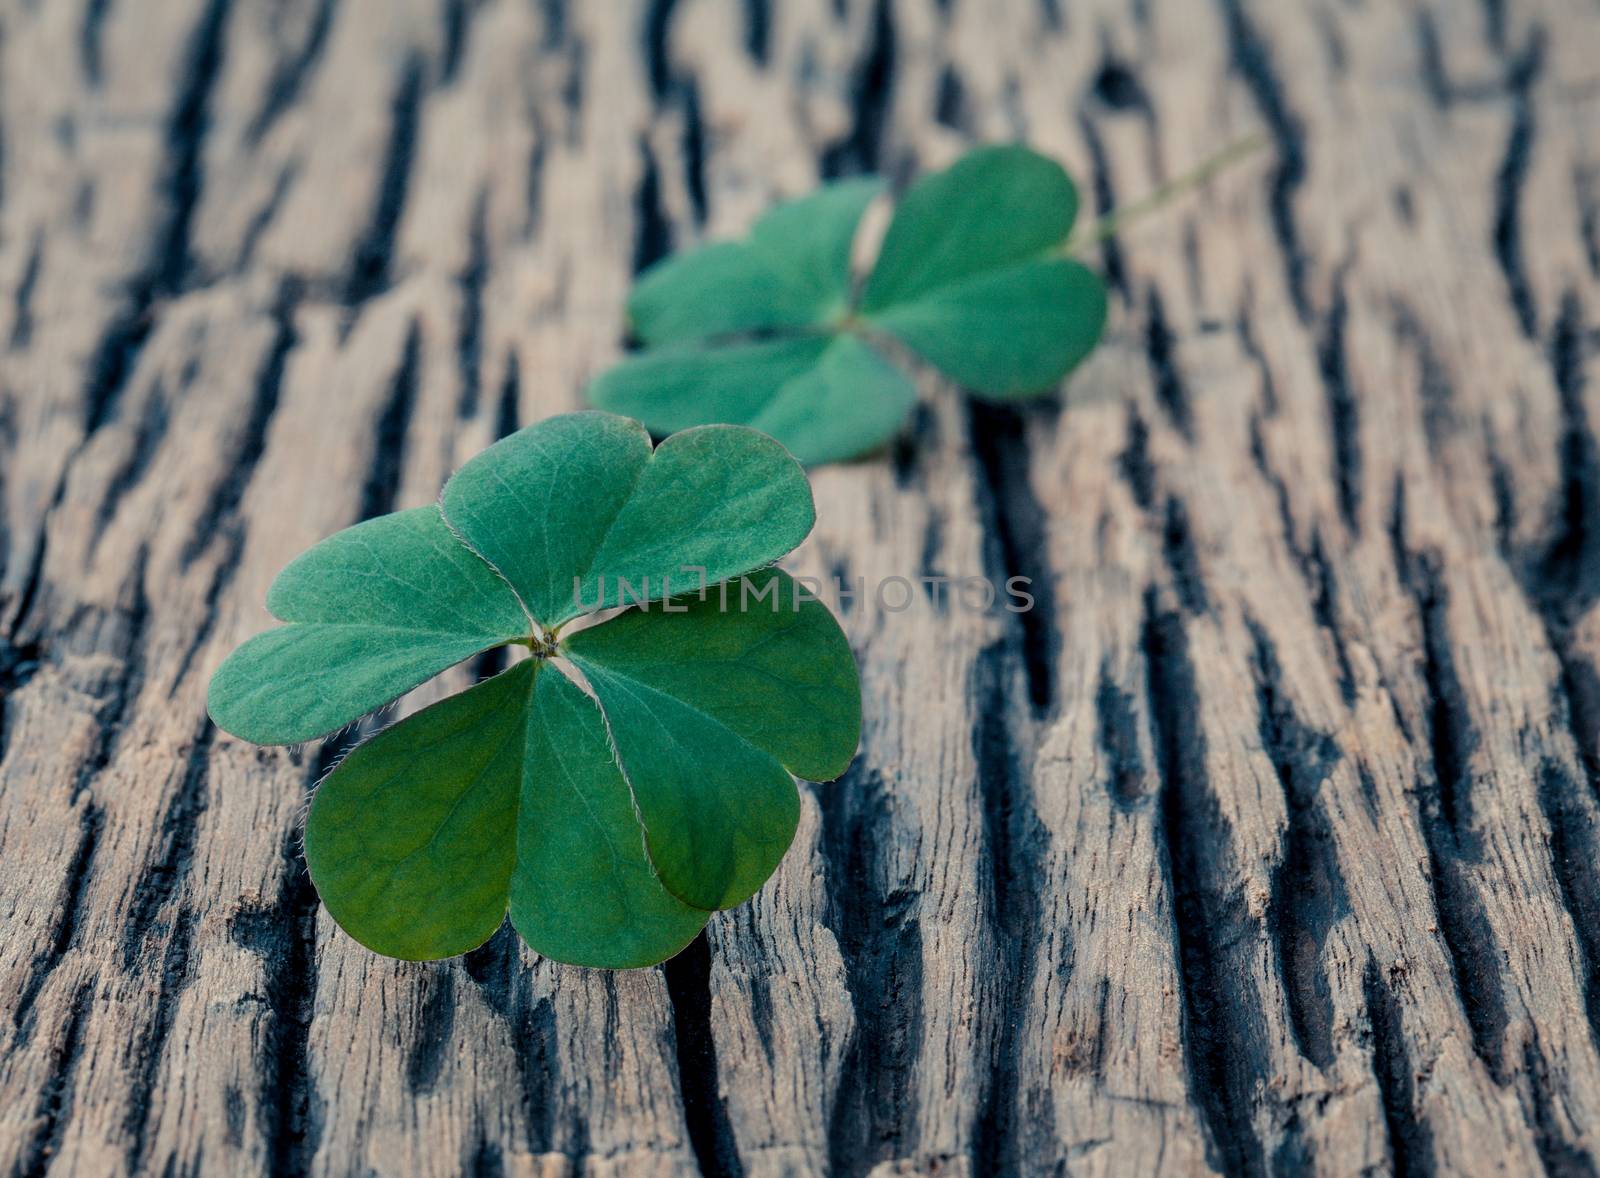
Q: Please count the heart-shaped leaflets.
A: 7